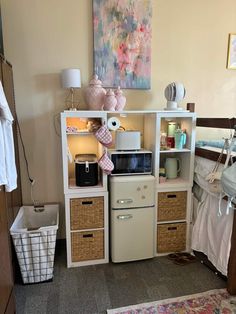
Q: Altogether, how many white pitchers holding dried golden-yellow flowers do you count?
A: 0